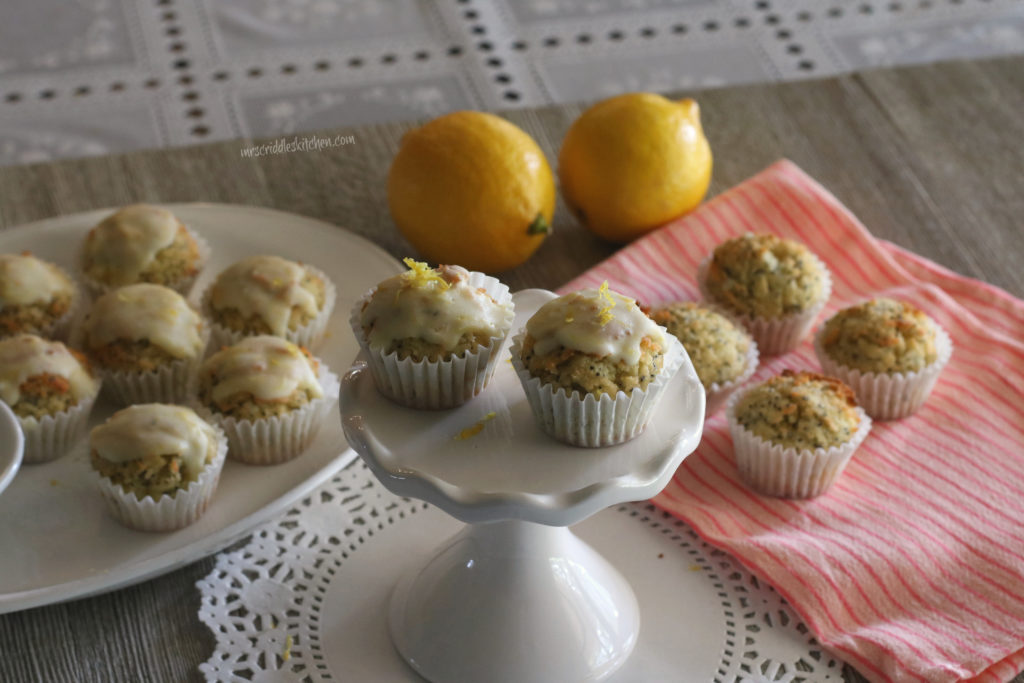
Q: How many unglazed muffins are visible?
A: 4